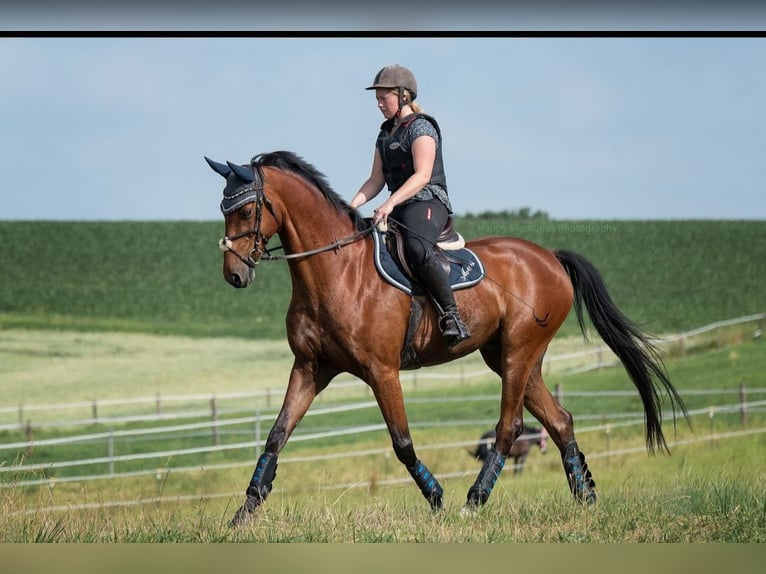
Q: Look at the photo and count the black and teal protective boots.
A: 4